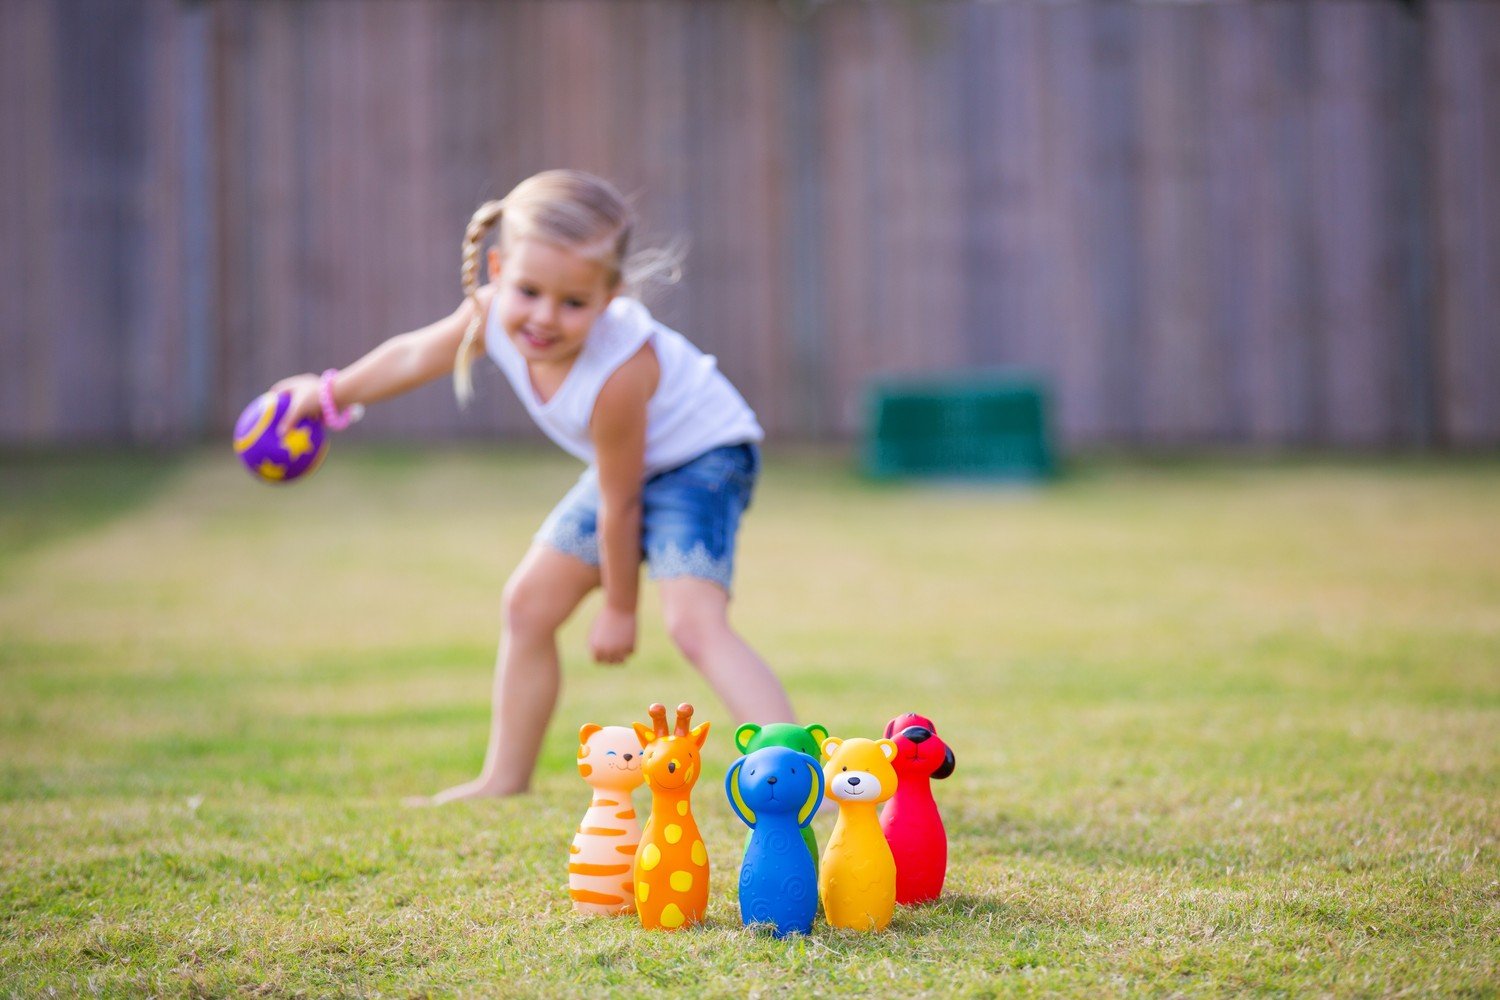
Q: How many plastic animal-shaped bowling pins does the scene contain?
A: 6